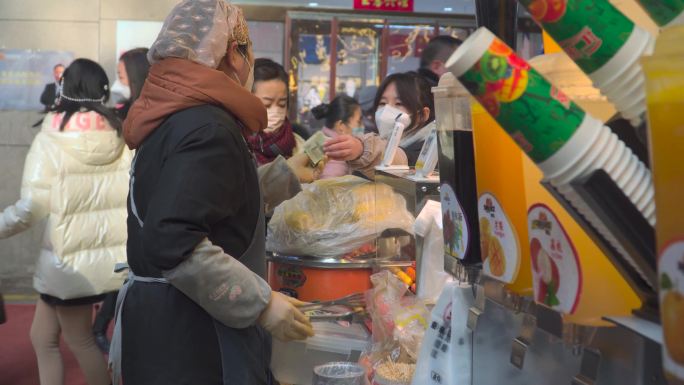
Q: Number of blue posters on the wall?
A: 1